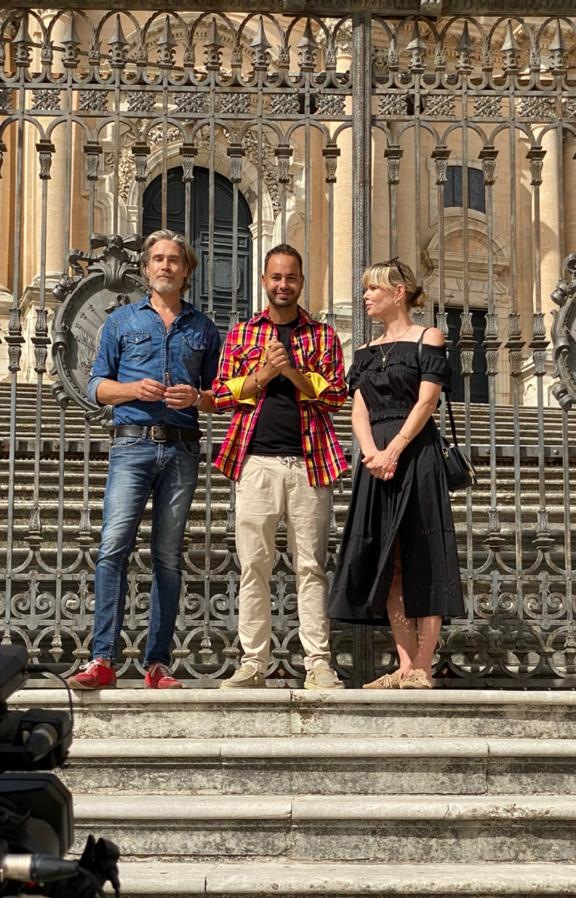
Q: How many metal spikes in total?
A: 11